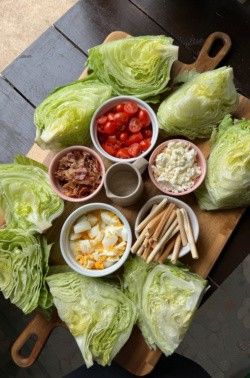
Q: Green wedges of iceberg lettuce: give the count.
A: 8